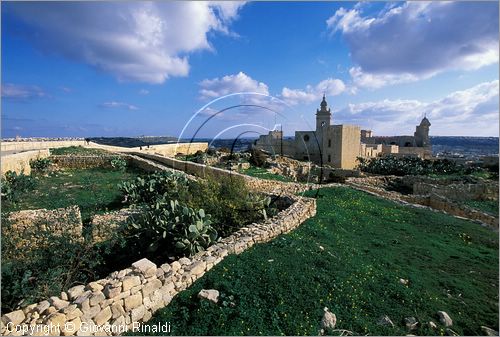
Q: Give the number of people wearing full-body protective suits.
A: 0